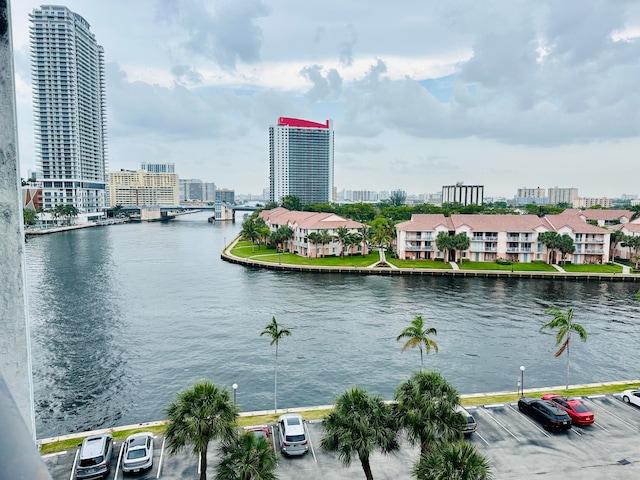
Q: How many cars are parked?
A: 8